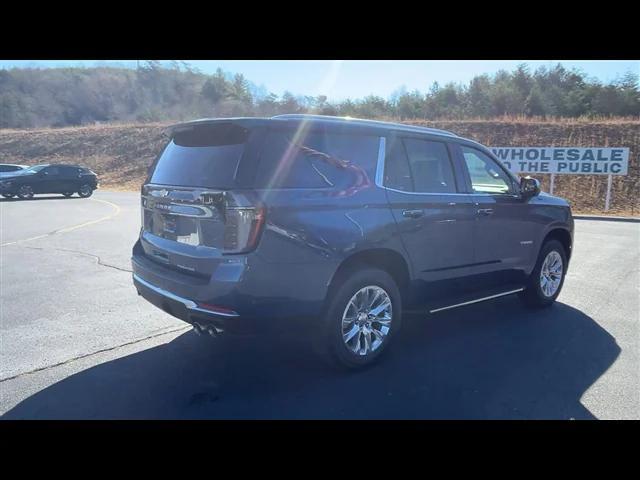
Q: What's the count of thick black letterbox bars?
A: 2